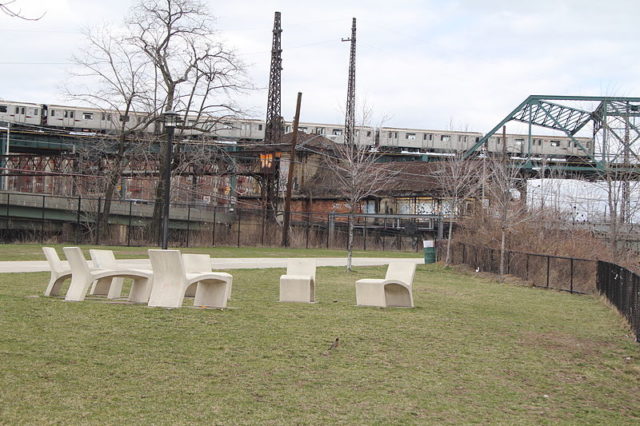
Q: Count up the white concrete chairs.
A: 7